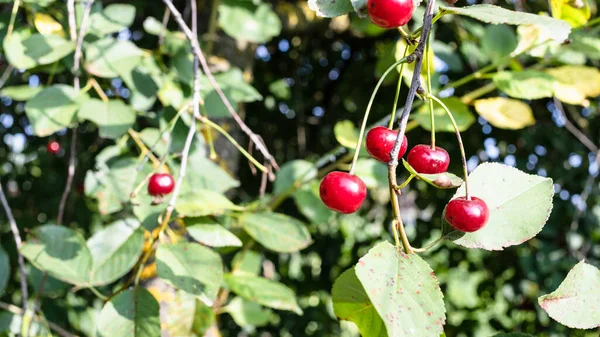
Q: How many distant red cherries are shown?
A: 2